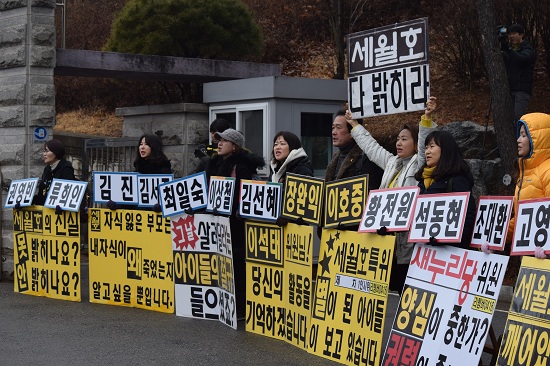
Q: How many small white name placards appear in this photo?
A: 11